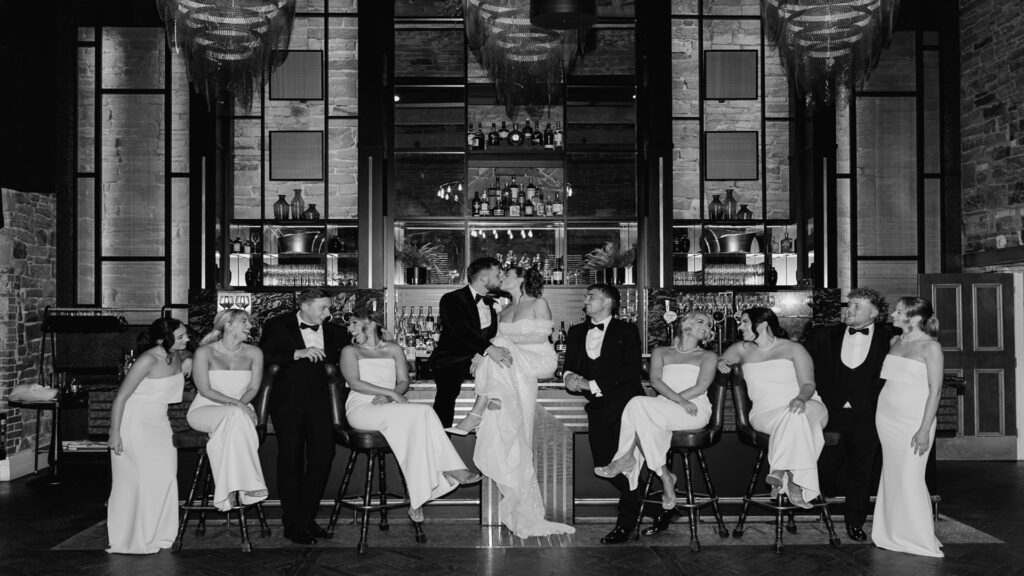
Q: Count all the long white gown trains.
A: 1